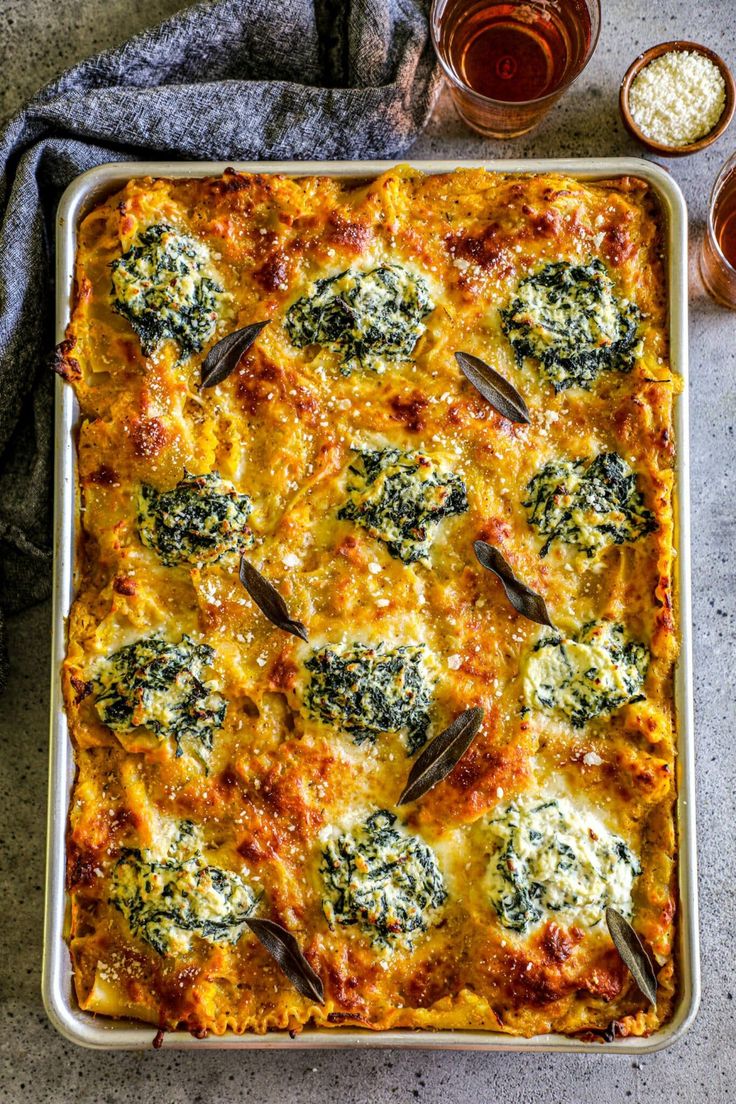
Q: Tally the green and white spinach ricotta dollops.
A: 12